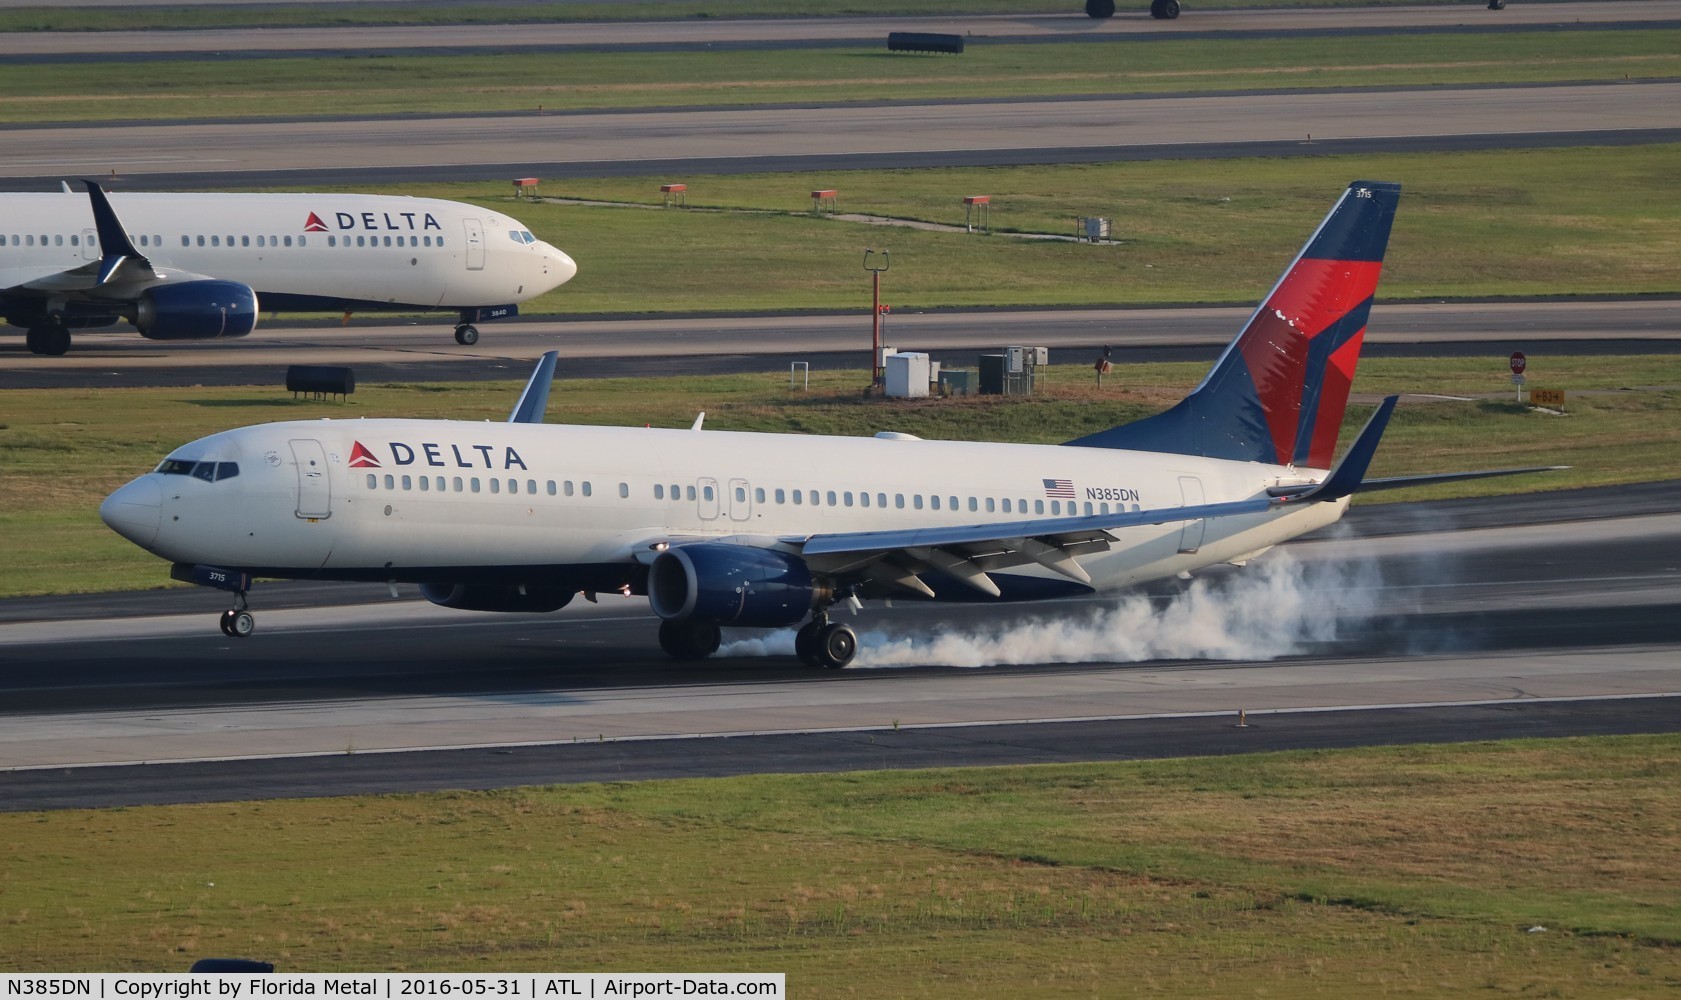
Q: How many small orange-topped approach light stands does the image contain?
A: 4